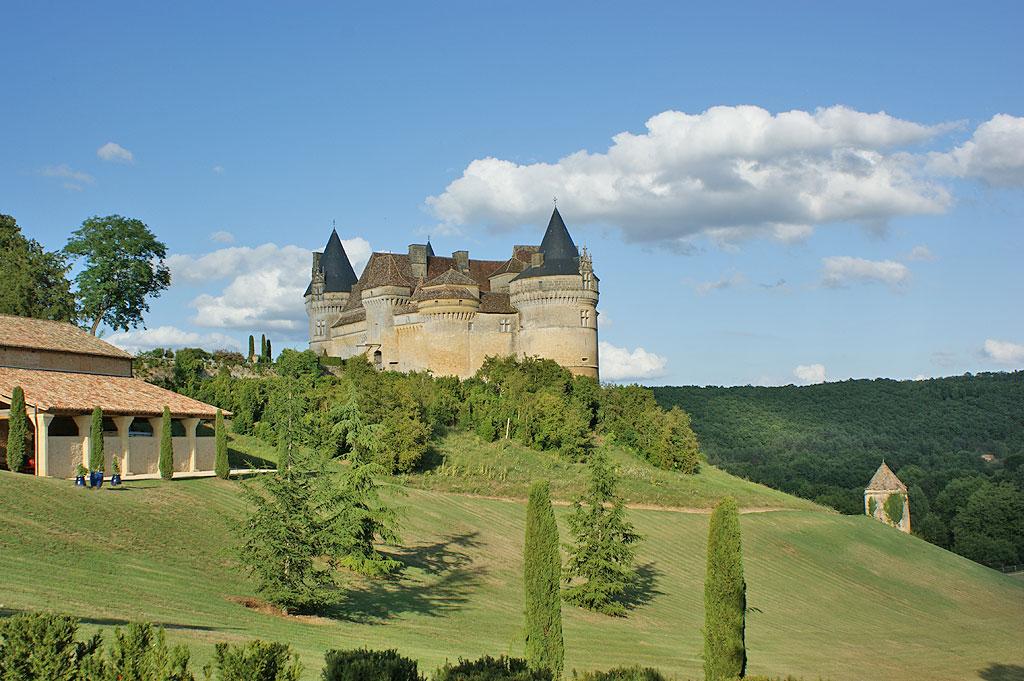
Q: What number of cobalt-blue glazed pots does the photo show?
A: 3